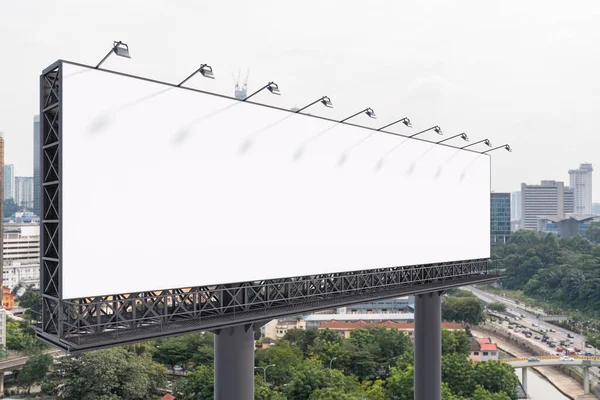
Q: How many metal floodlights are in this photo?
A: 10